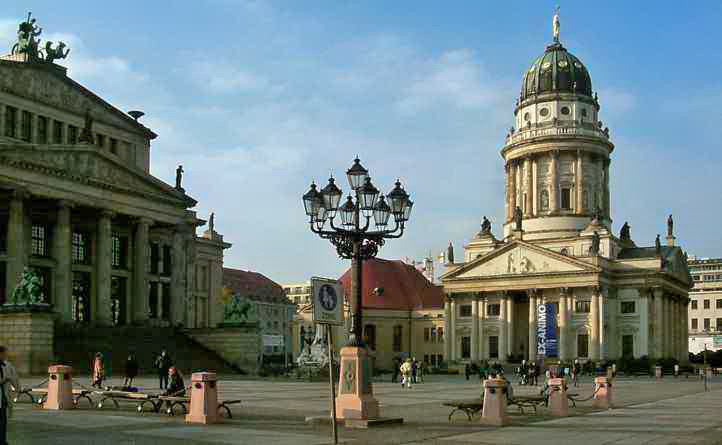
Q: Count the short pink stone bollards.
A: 5